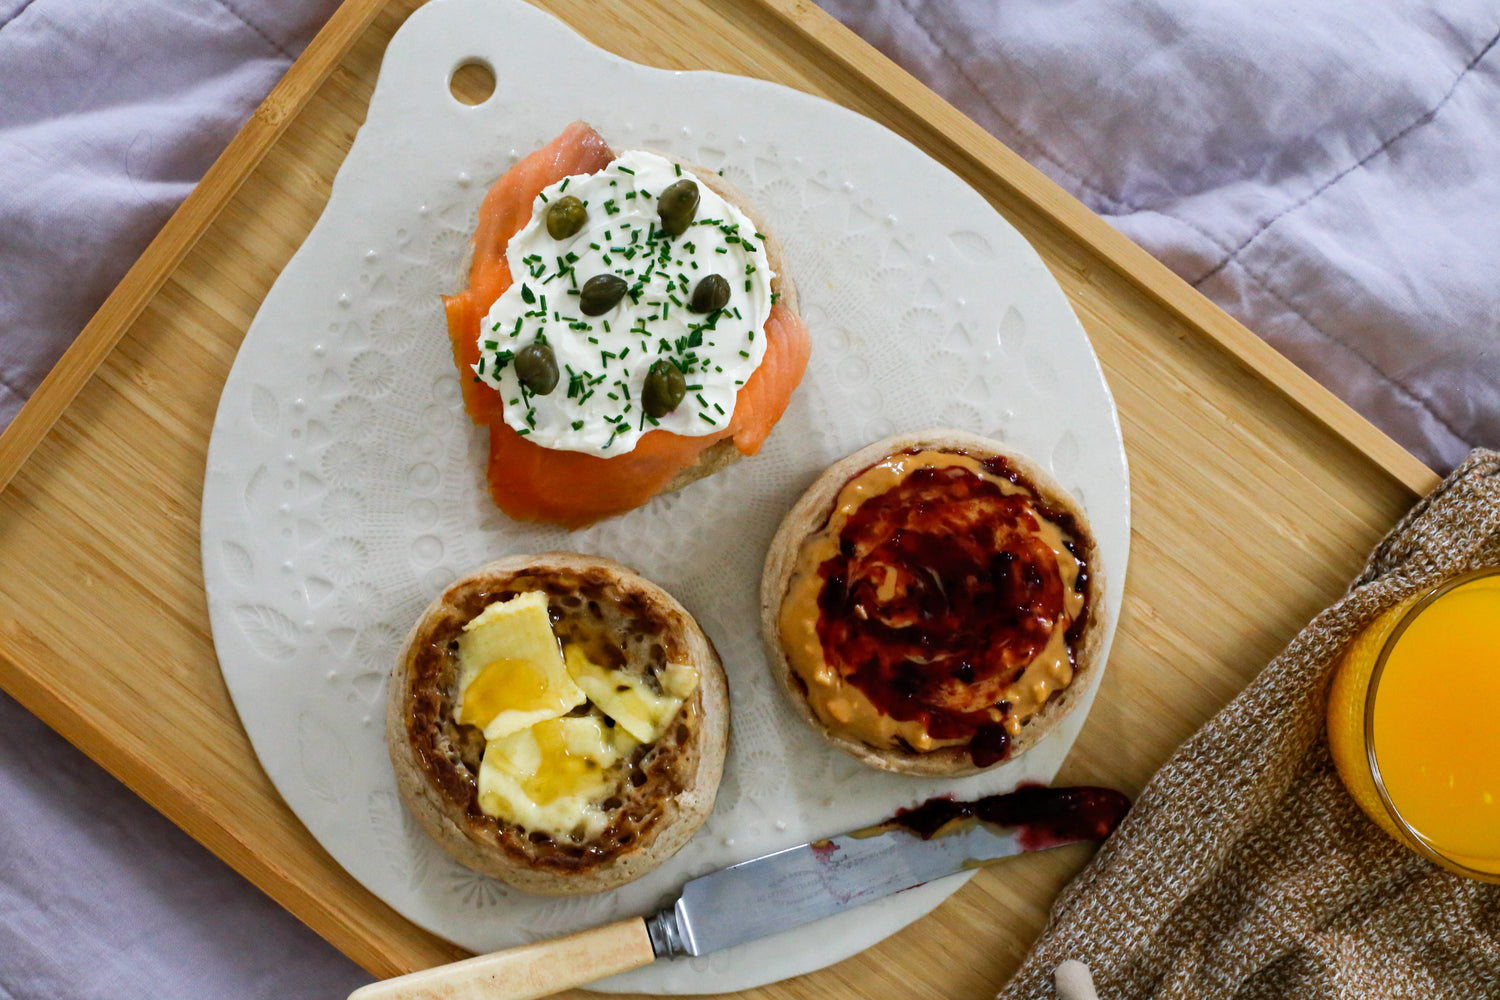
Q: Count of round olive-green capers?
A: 6